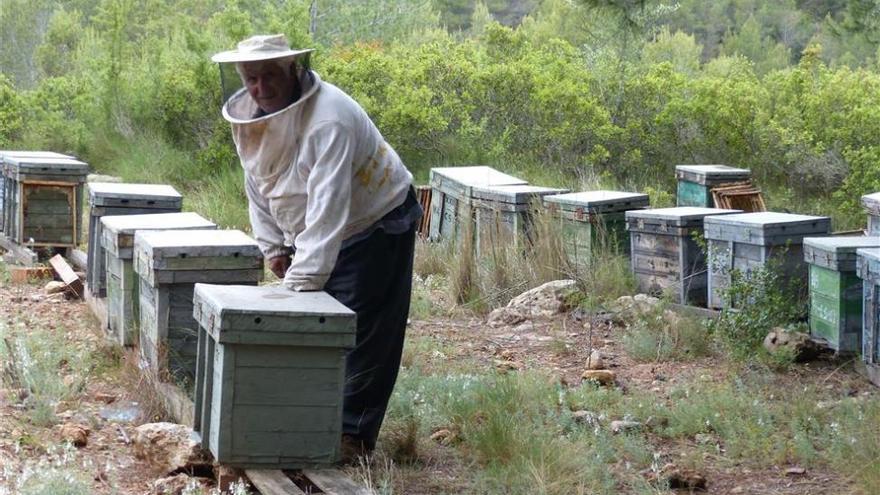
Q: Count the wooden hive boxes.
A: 15